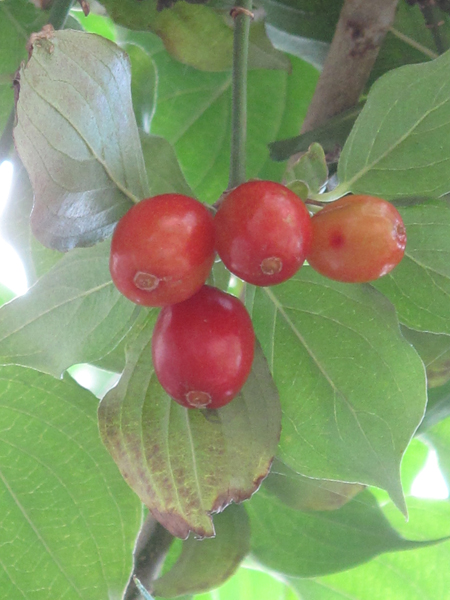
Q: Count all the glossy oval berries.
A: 4